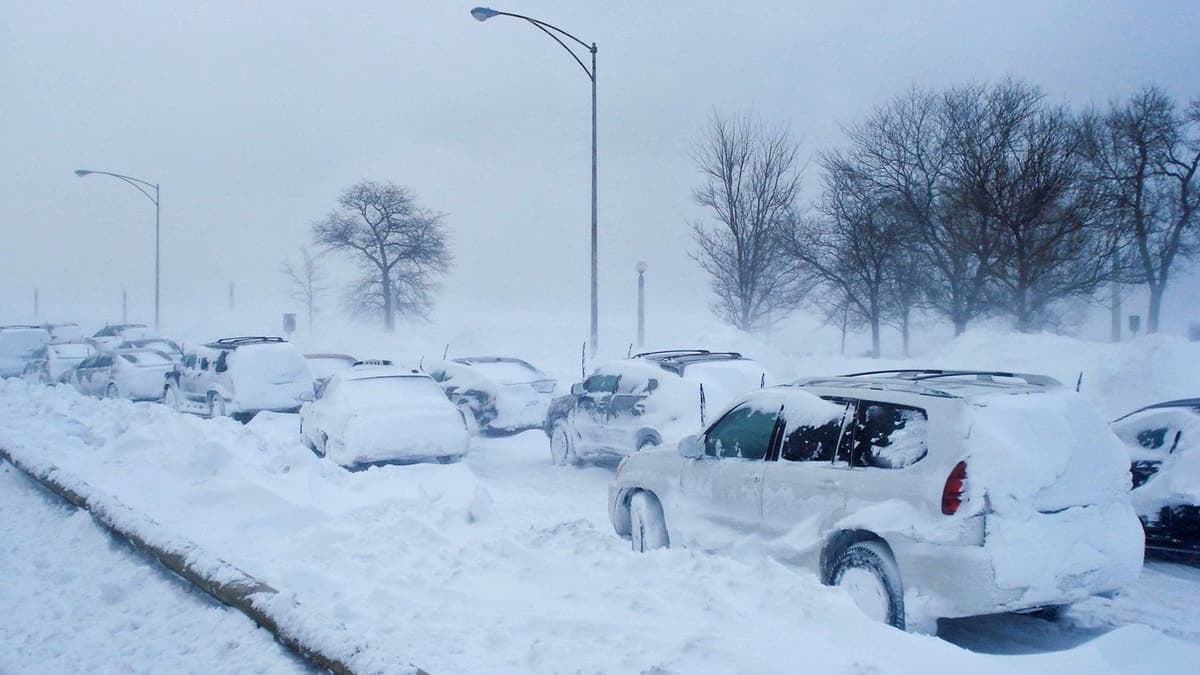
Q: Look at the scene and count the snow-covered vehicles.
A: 13